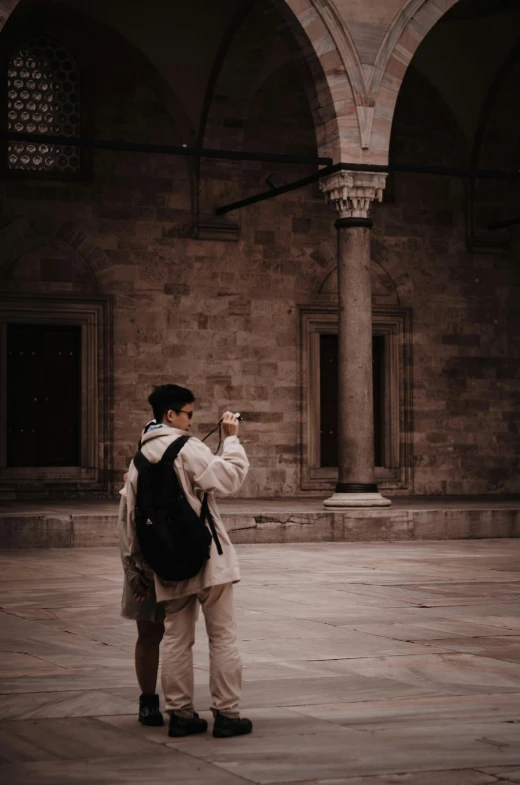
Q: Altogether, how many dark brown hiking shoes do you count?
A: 2